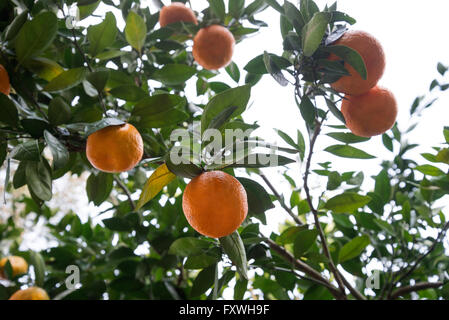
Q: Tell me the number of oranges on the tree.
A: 9